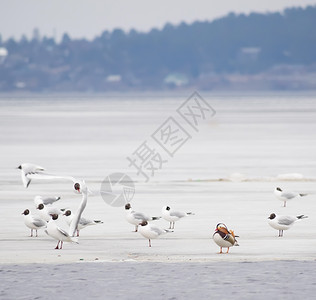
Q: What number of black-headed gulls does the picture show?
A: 12